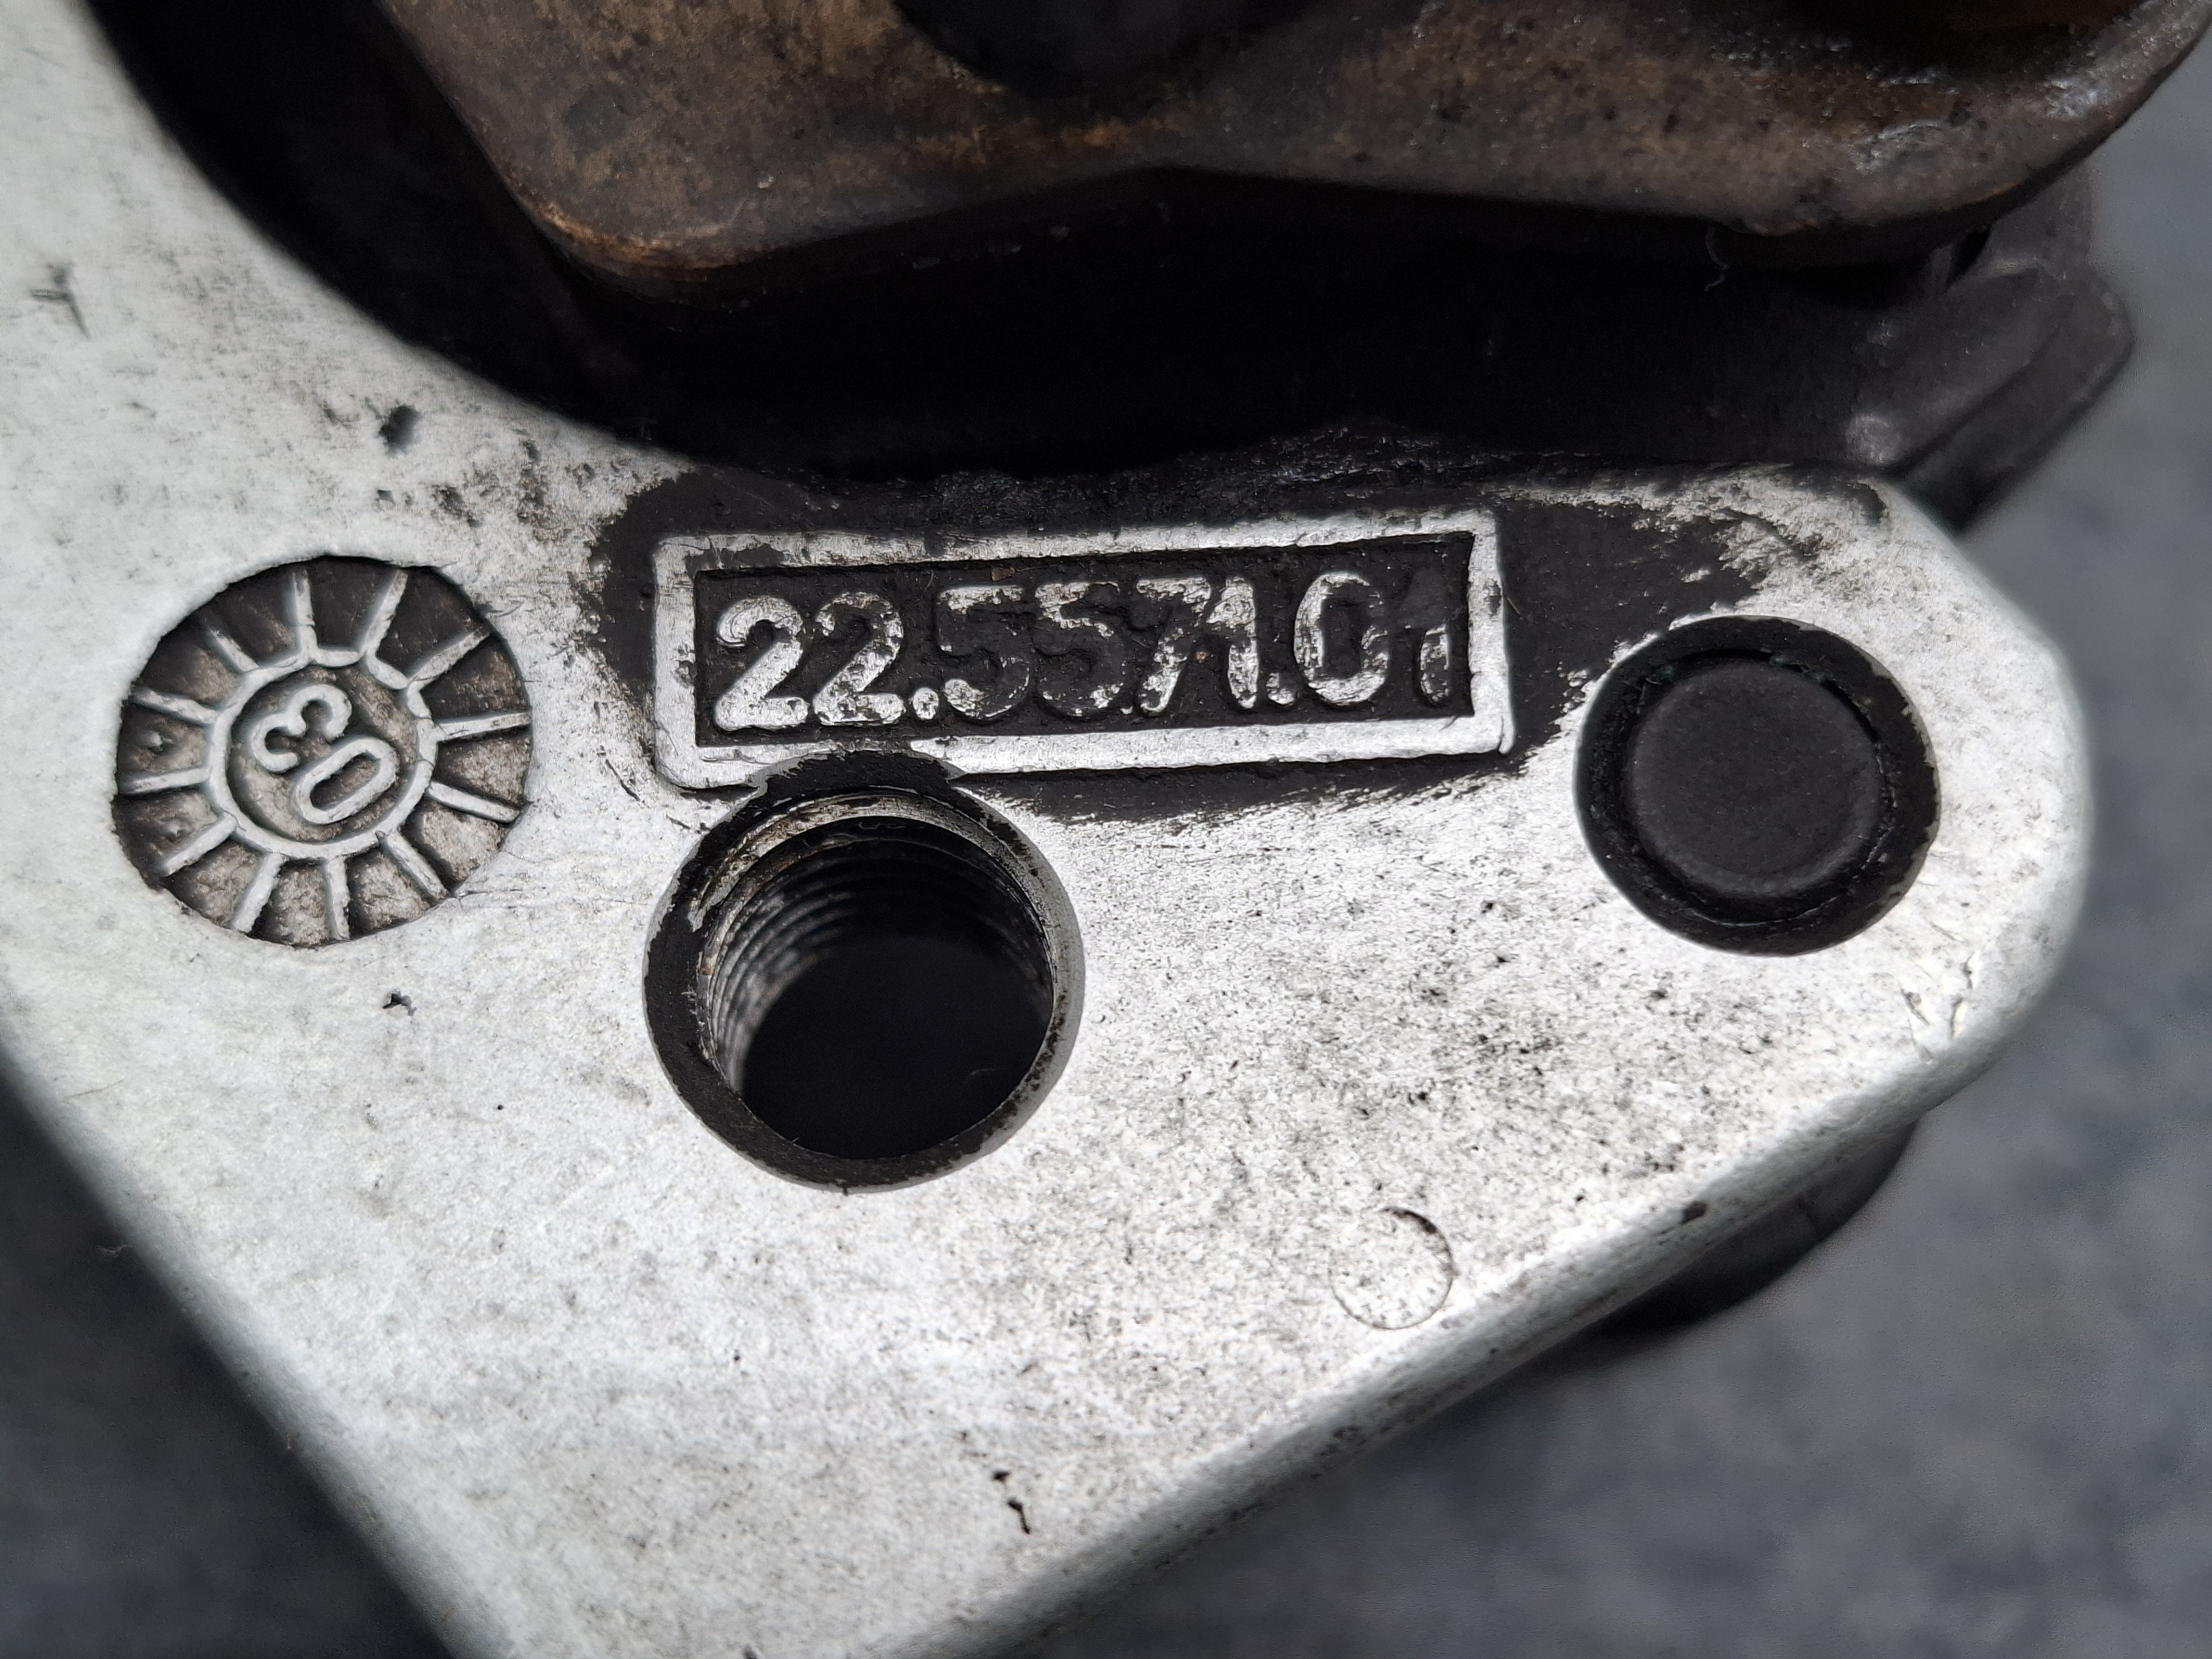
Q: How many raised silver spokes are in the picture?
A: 12